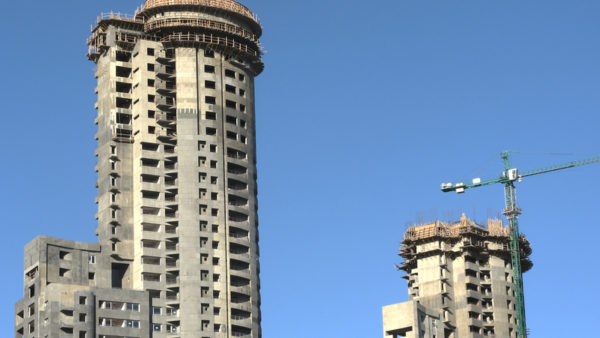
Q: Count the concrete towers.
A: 2